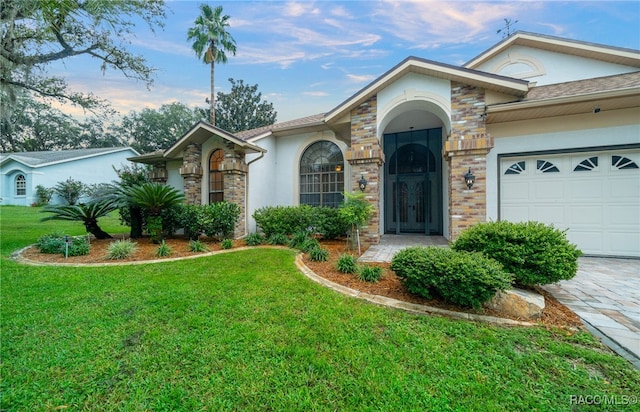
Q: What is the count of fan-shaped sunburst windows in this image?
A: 4